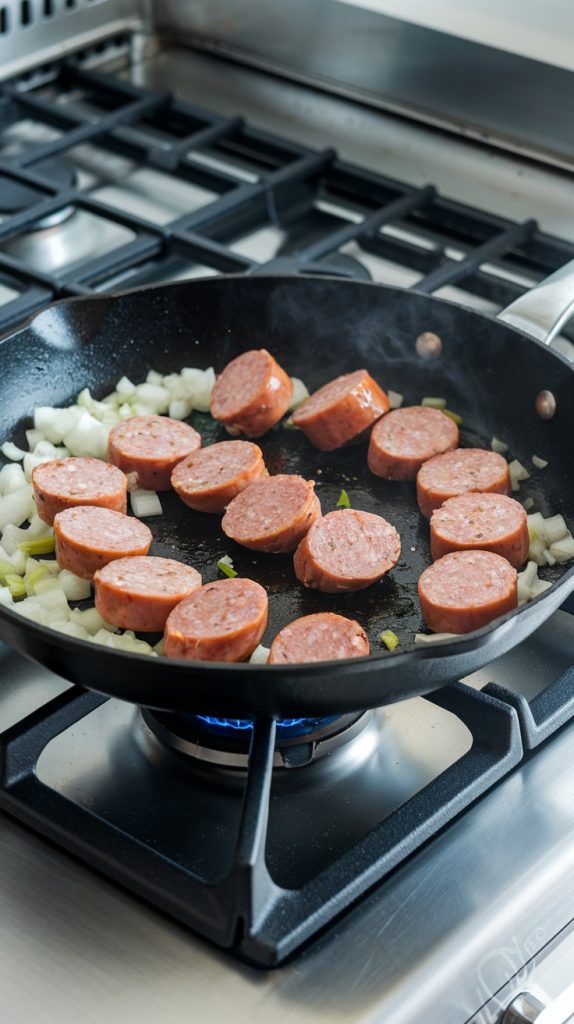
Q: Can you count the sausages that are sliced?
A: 15